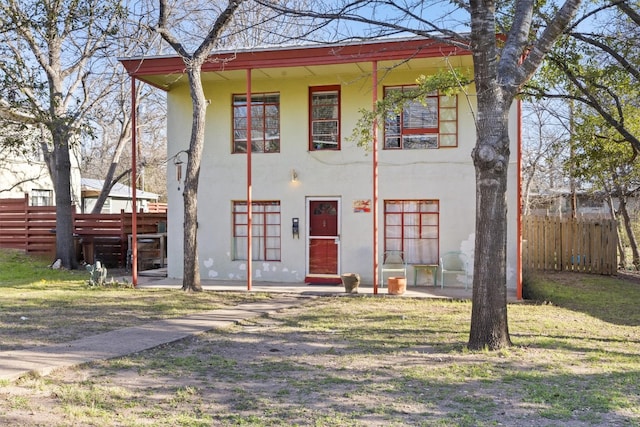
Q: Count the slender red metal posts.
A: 4